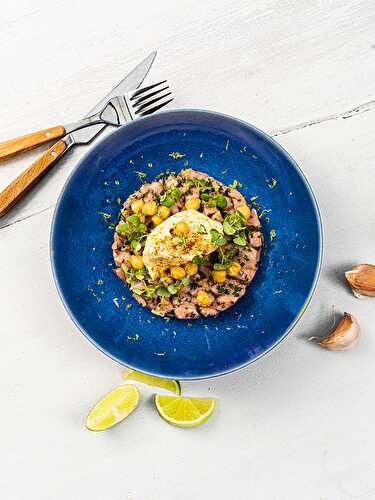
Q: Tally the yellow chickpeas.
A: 13